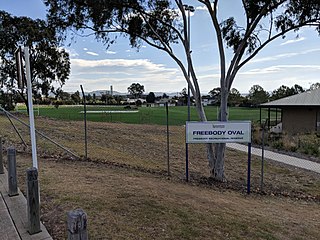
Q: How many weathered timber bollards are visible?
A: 4